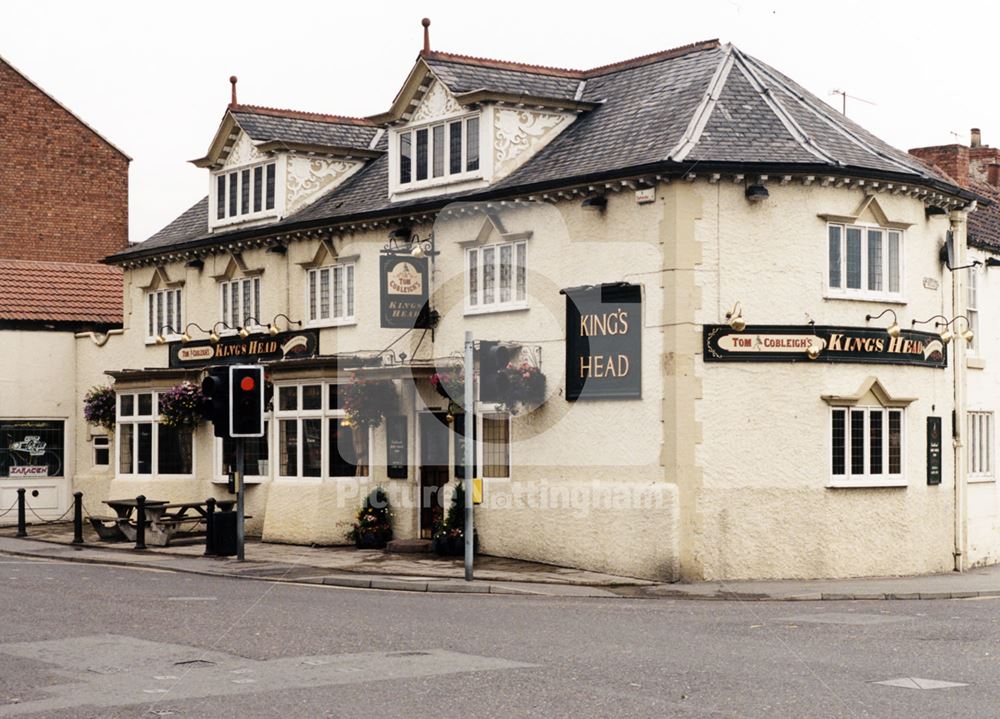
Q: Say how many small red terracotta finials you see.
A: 2